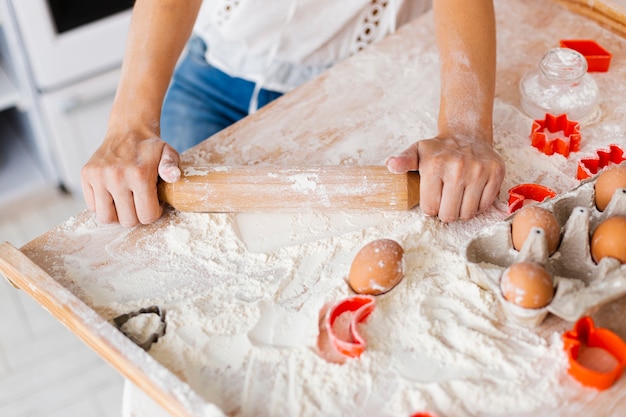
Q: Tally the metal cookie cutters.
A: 1